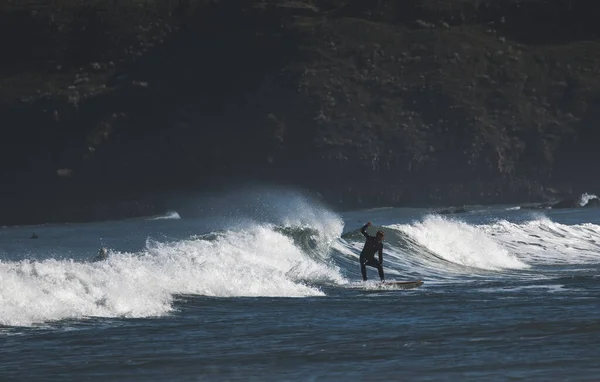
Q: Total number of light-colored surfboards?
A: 1